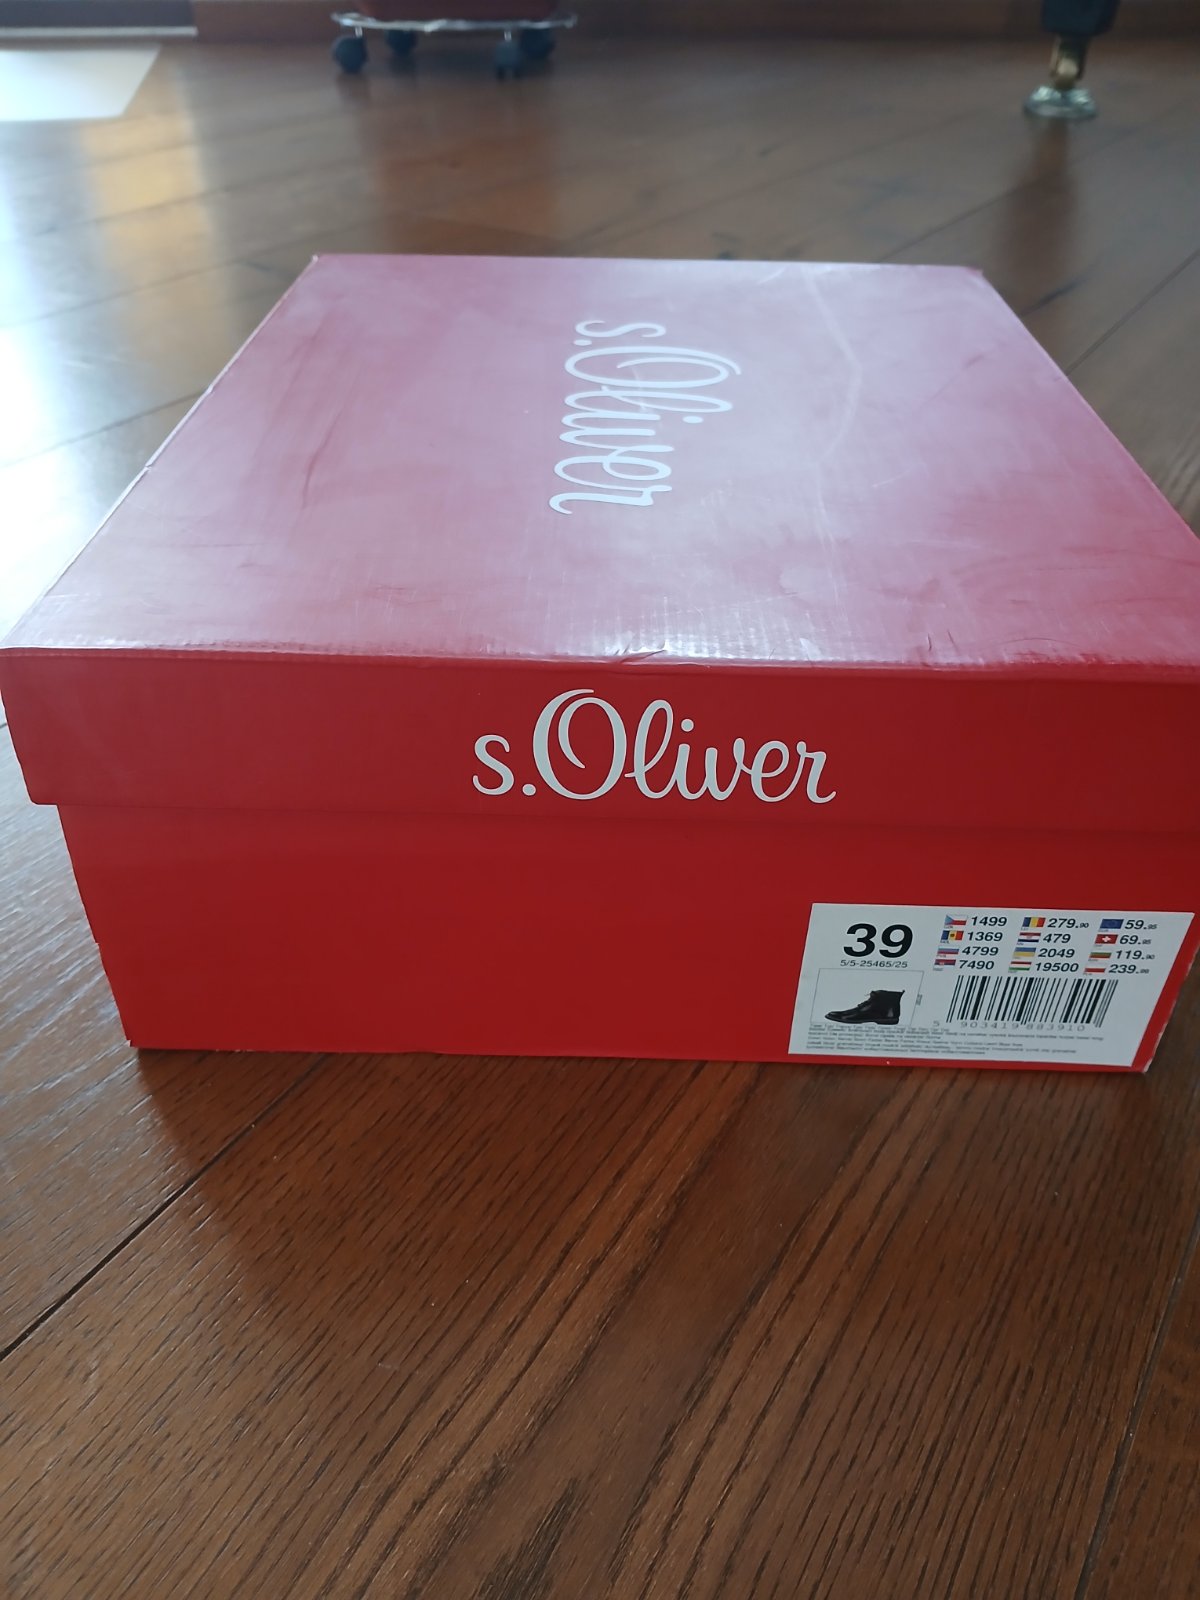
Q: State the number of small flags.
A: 12